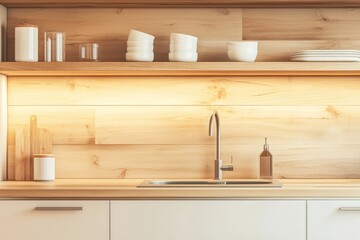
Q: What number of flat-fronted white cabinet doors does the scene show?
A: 3